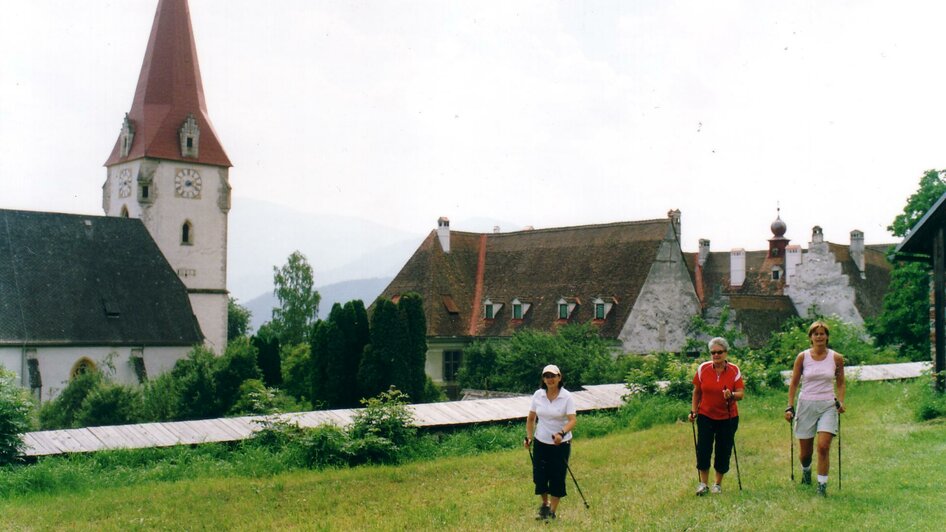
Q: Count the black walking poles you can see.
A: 6